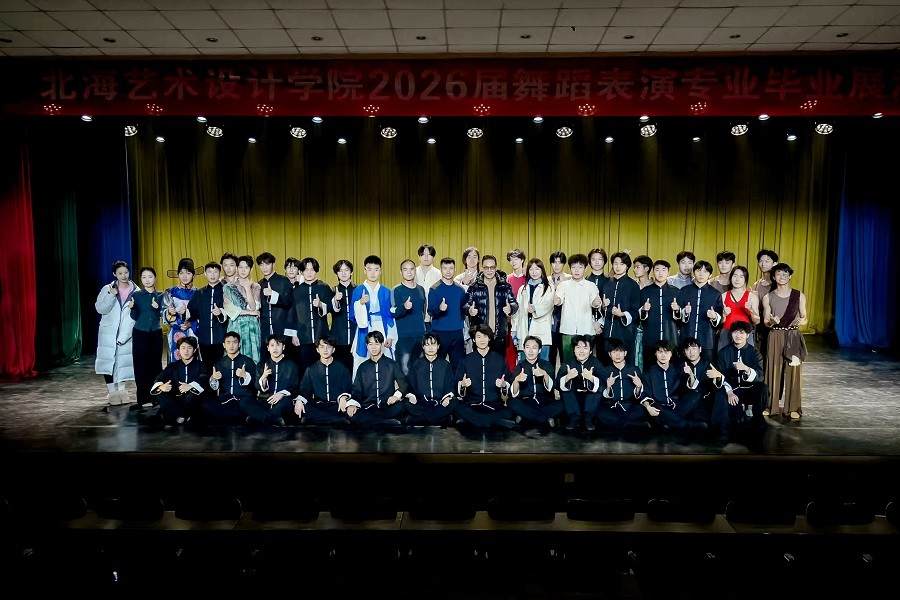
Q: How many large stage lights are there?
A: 9